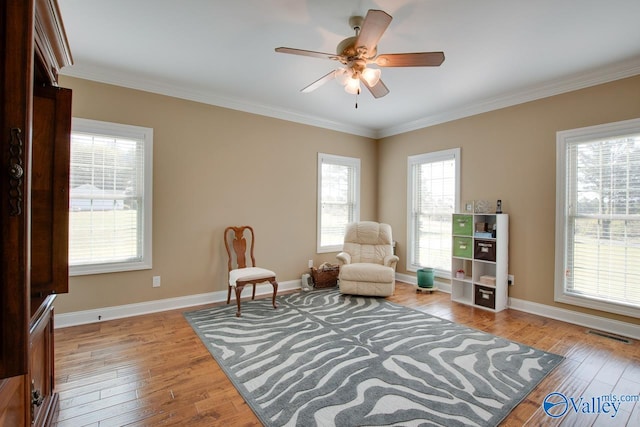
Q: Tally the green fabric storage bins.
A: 2